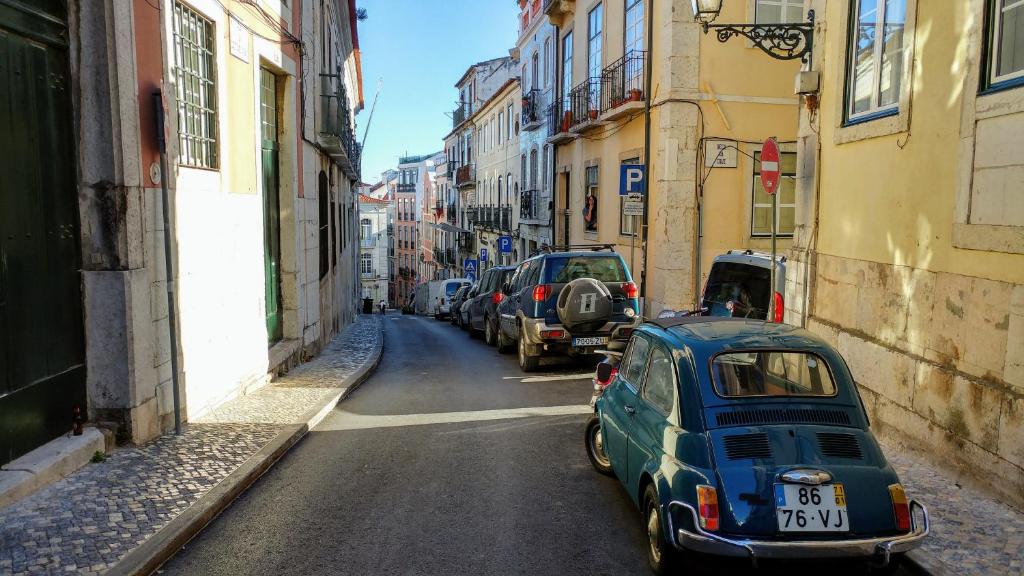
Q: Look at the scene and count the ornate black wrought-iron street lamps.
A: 1